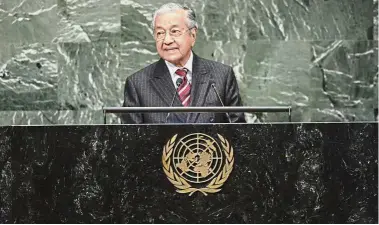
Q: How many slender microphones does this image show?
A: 2